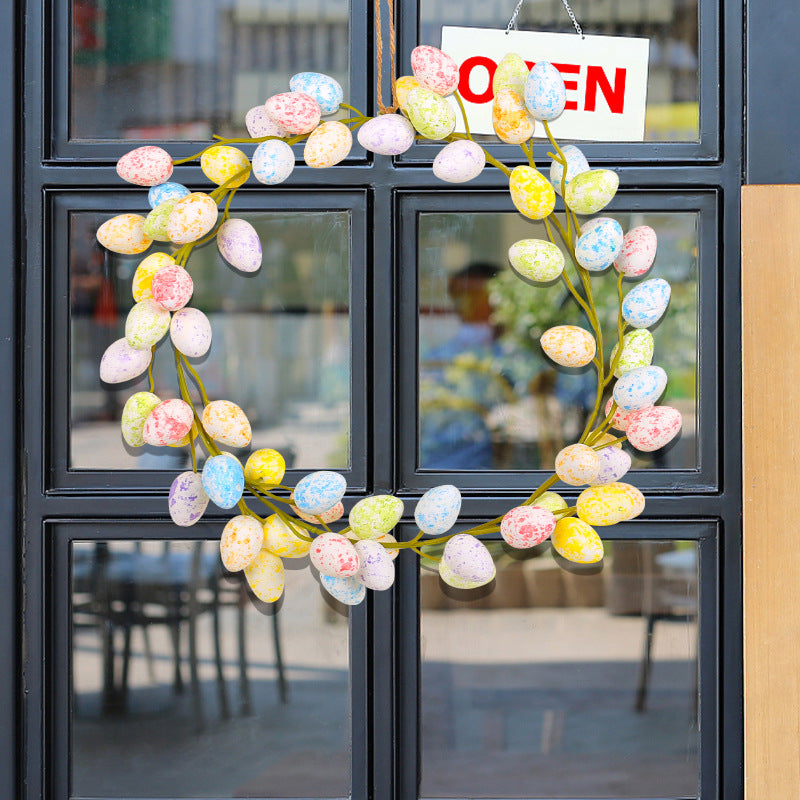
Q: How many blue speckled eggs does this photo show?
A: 12